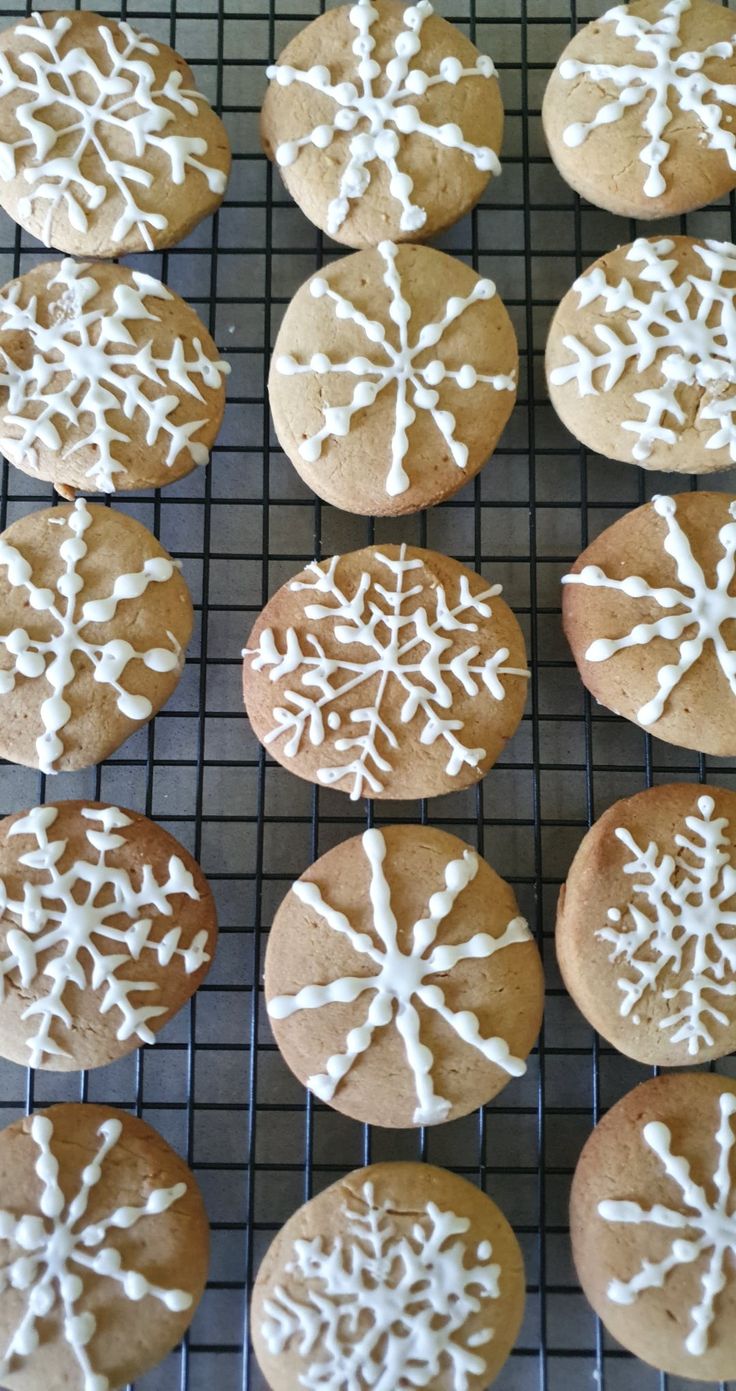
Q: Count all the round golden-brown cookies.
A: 15